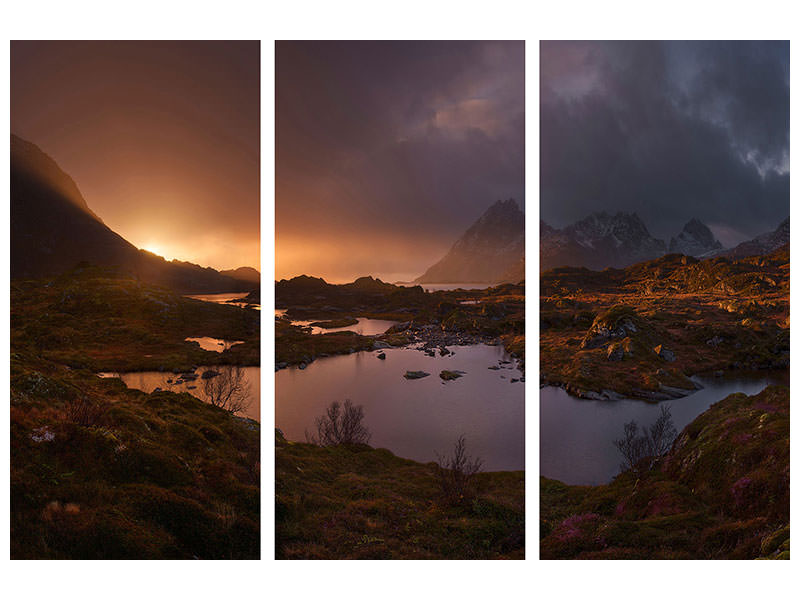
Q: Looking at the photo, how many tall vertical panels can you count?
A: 3